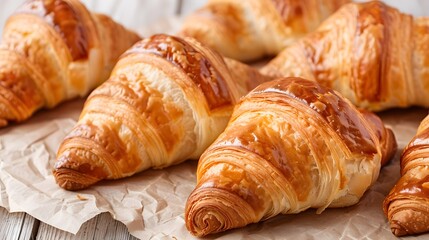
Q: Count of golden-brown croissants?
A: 6